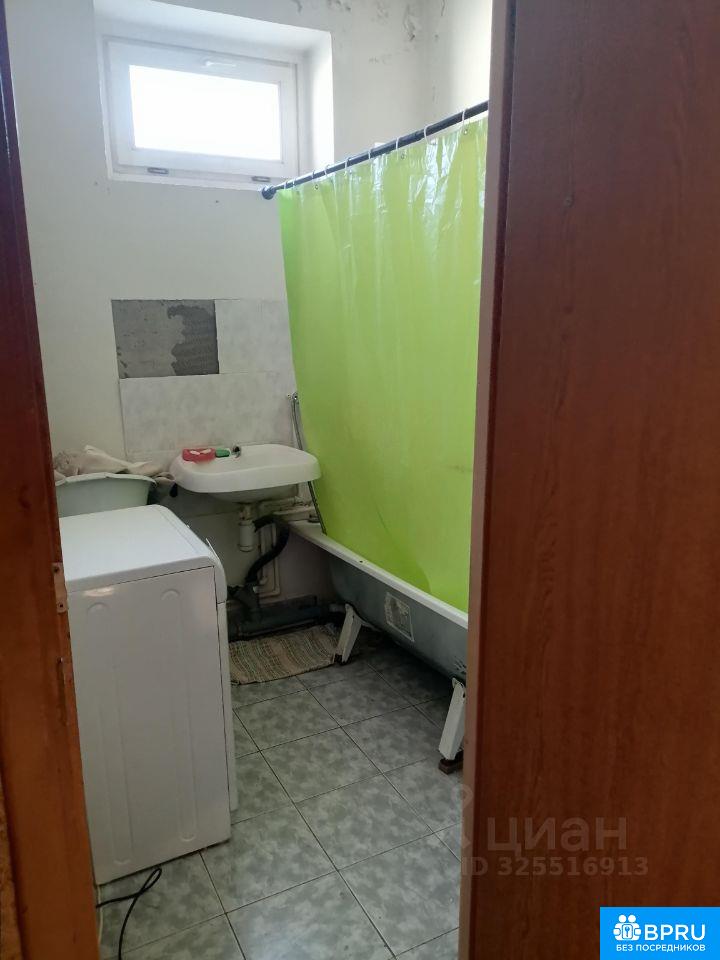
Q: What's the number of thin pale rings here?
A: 9